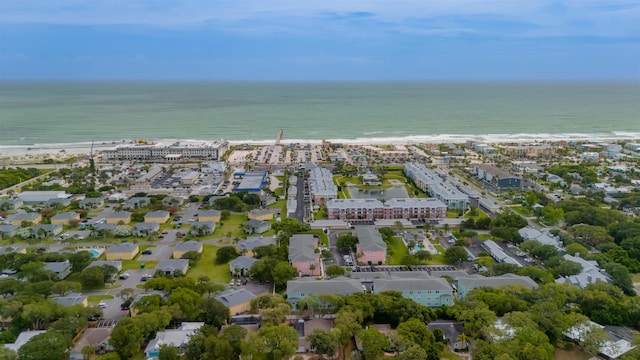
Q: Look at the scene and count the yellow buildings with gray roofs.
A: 13